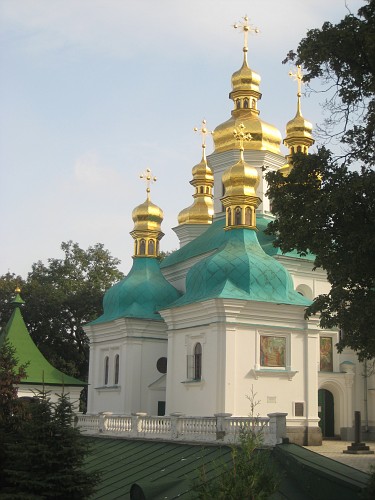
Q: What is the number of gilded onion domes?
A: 5